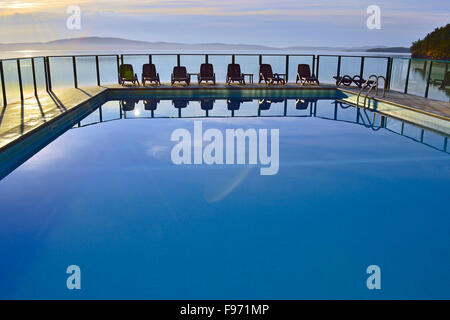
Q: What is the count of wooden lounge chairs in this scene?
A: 7